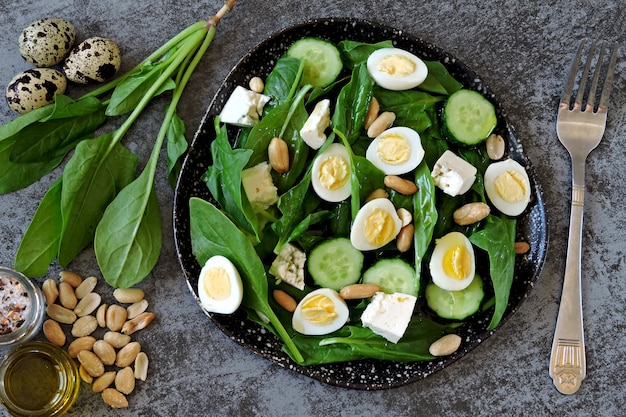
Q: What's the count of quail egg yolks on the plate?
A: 8